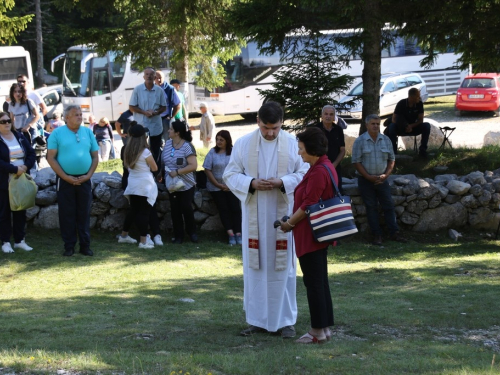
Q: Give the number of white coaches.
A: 3